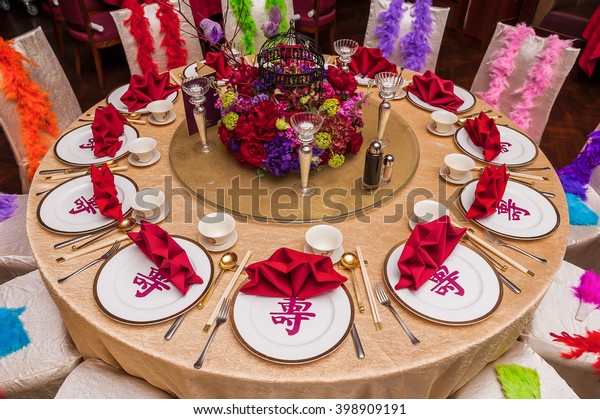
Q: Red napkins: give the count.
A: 11